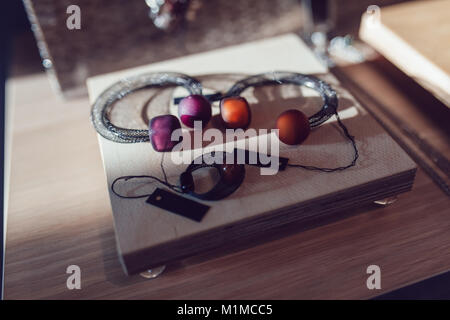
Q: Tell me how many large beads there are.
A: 4